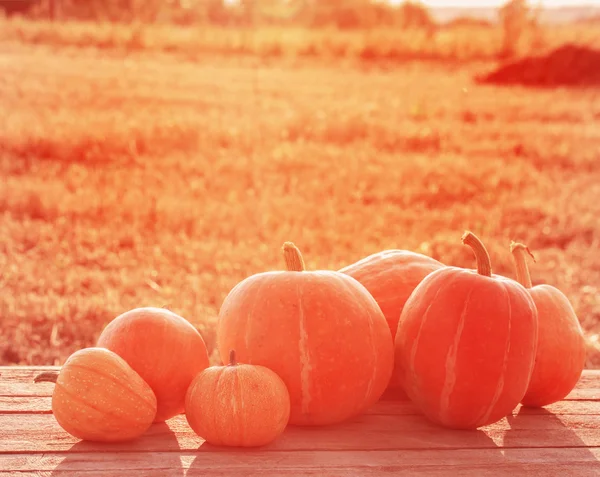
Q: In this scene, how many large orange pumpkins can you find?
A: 4